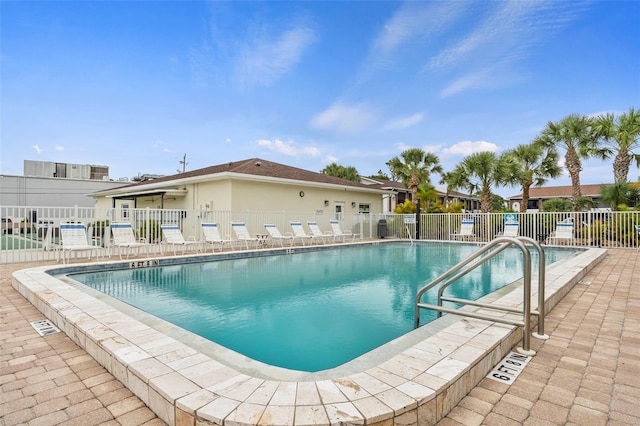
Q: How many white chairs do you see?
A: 12